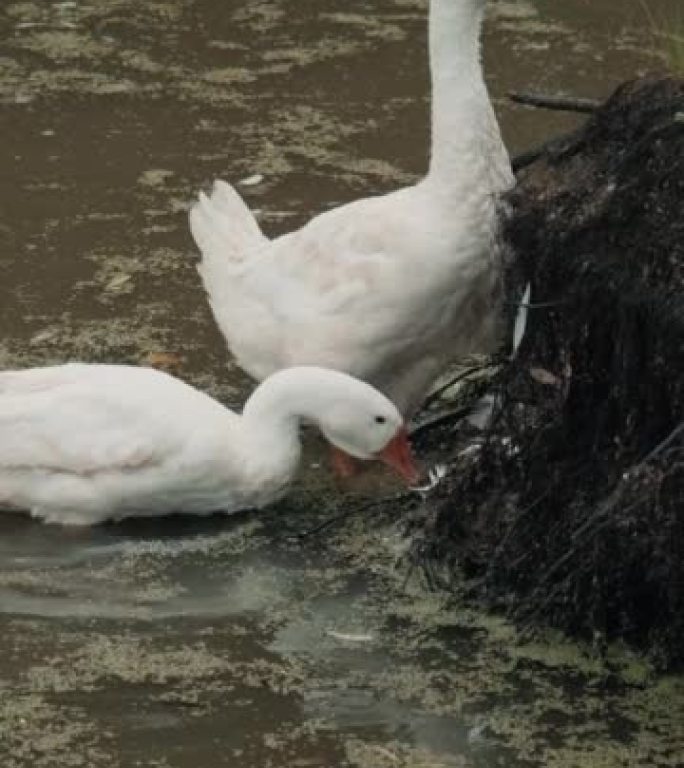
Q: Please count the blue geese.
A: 0